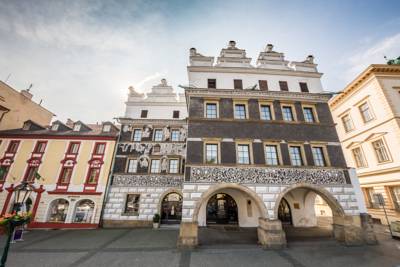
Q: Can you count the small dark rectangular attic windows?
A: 7